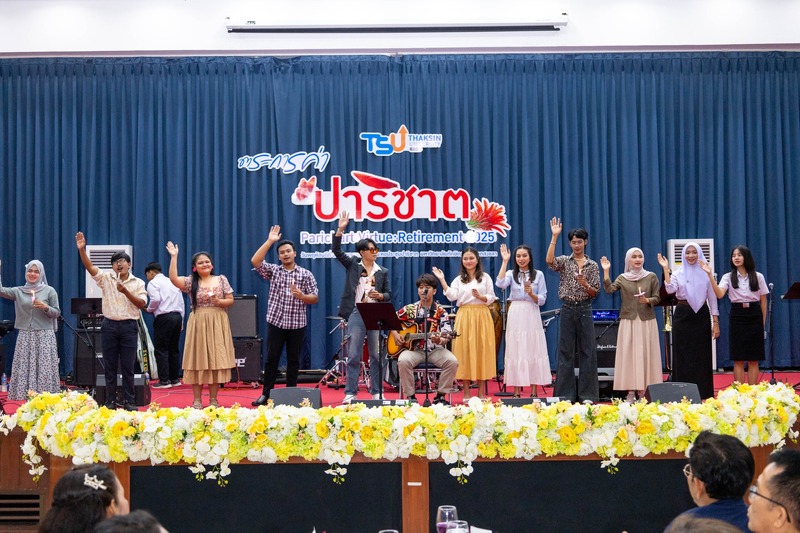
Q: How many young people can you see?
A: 13